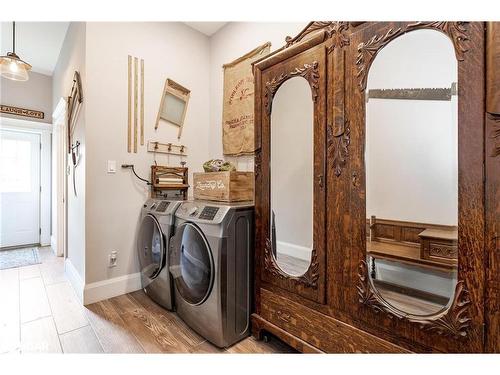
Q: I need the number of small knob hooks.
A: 3